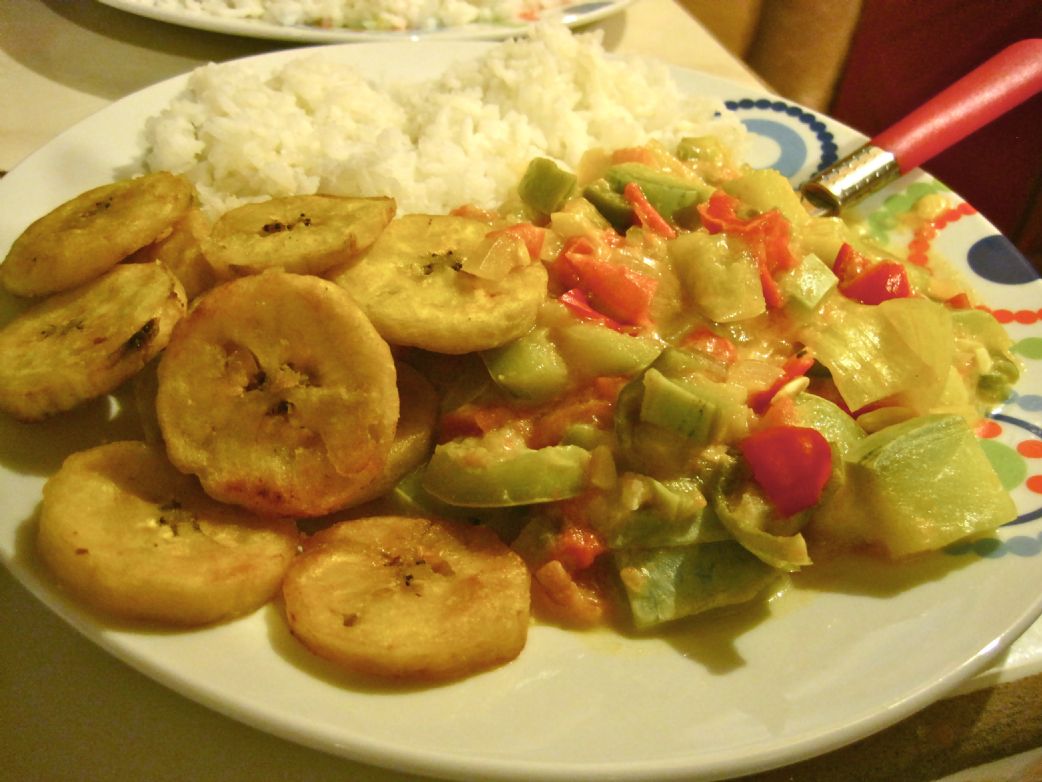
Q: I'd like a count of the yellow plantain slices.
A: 9